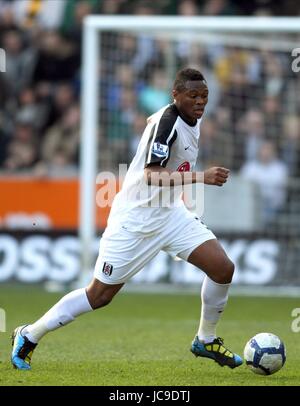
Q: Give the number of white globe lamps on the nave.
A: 0